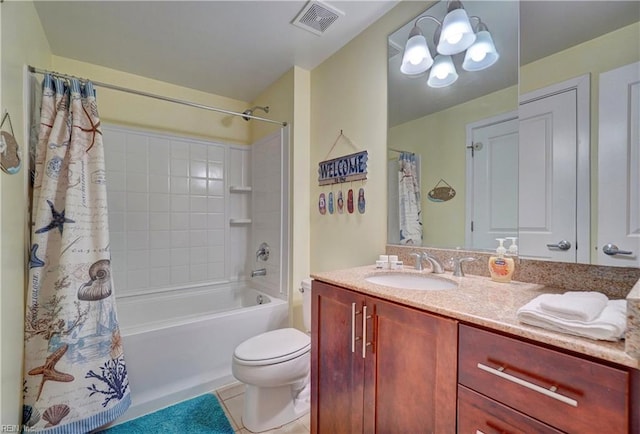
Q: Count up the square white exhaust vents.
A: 1